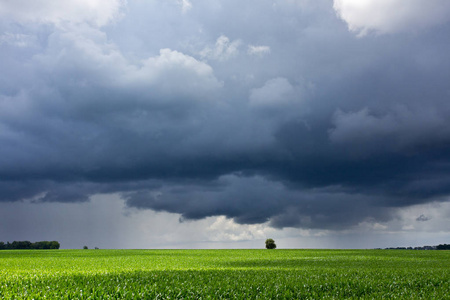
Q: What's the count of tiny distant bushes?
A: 2